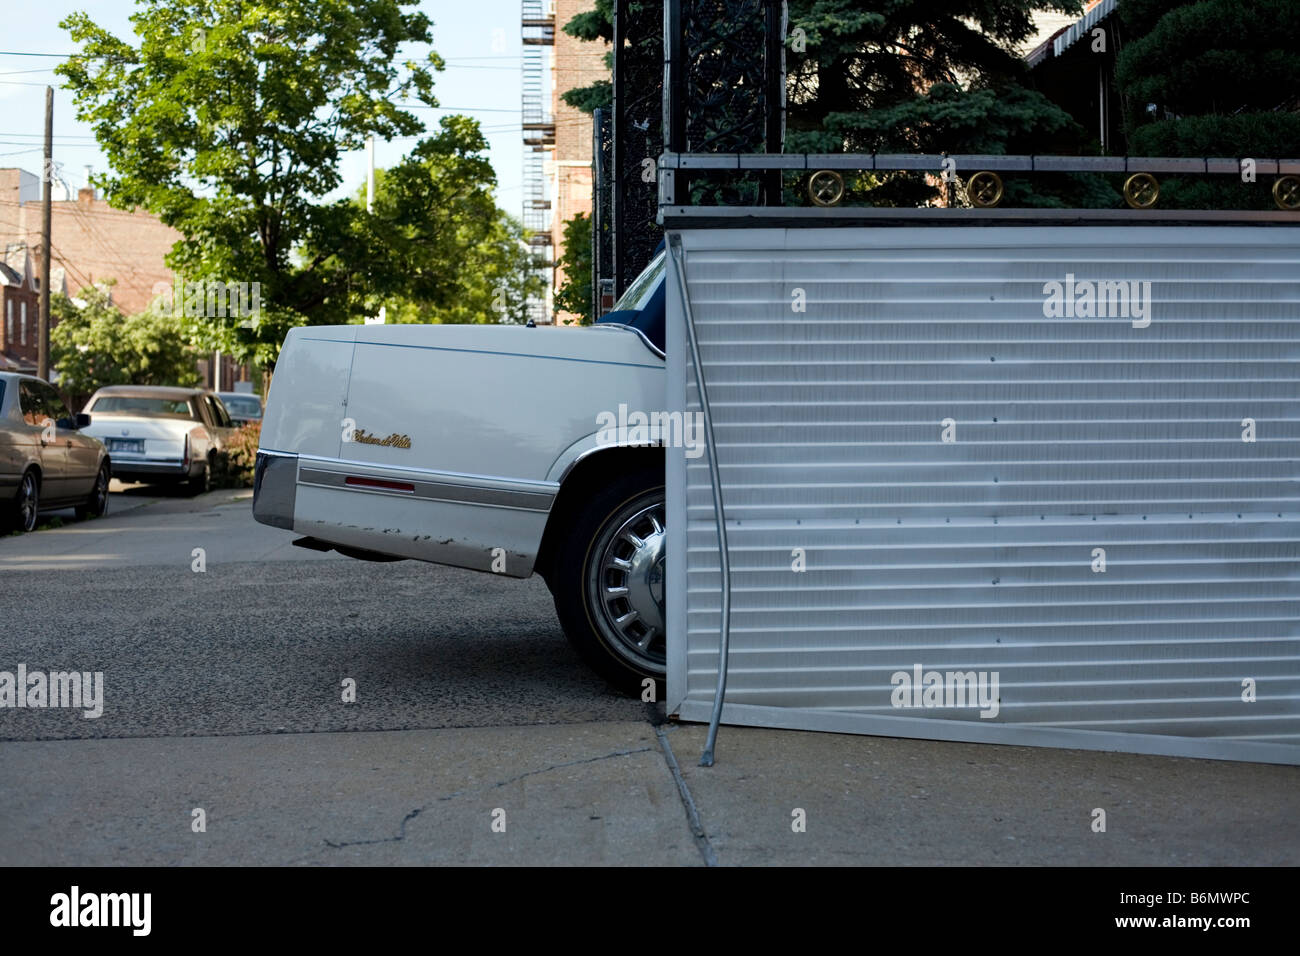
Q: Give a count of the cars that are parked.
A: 4